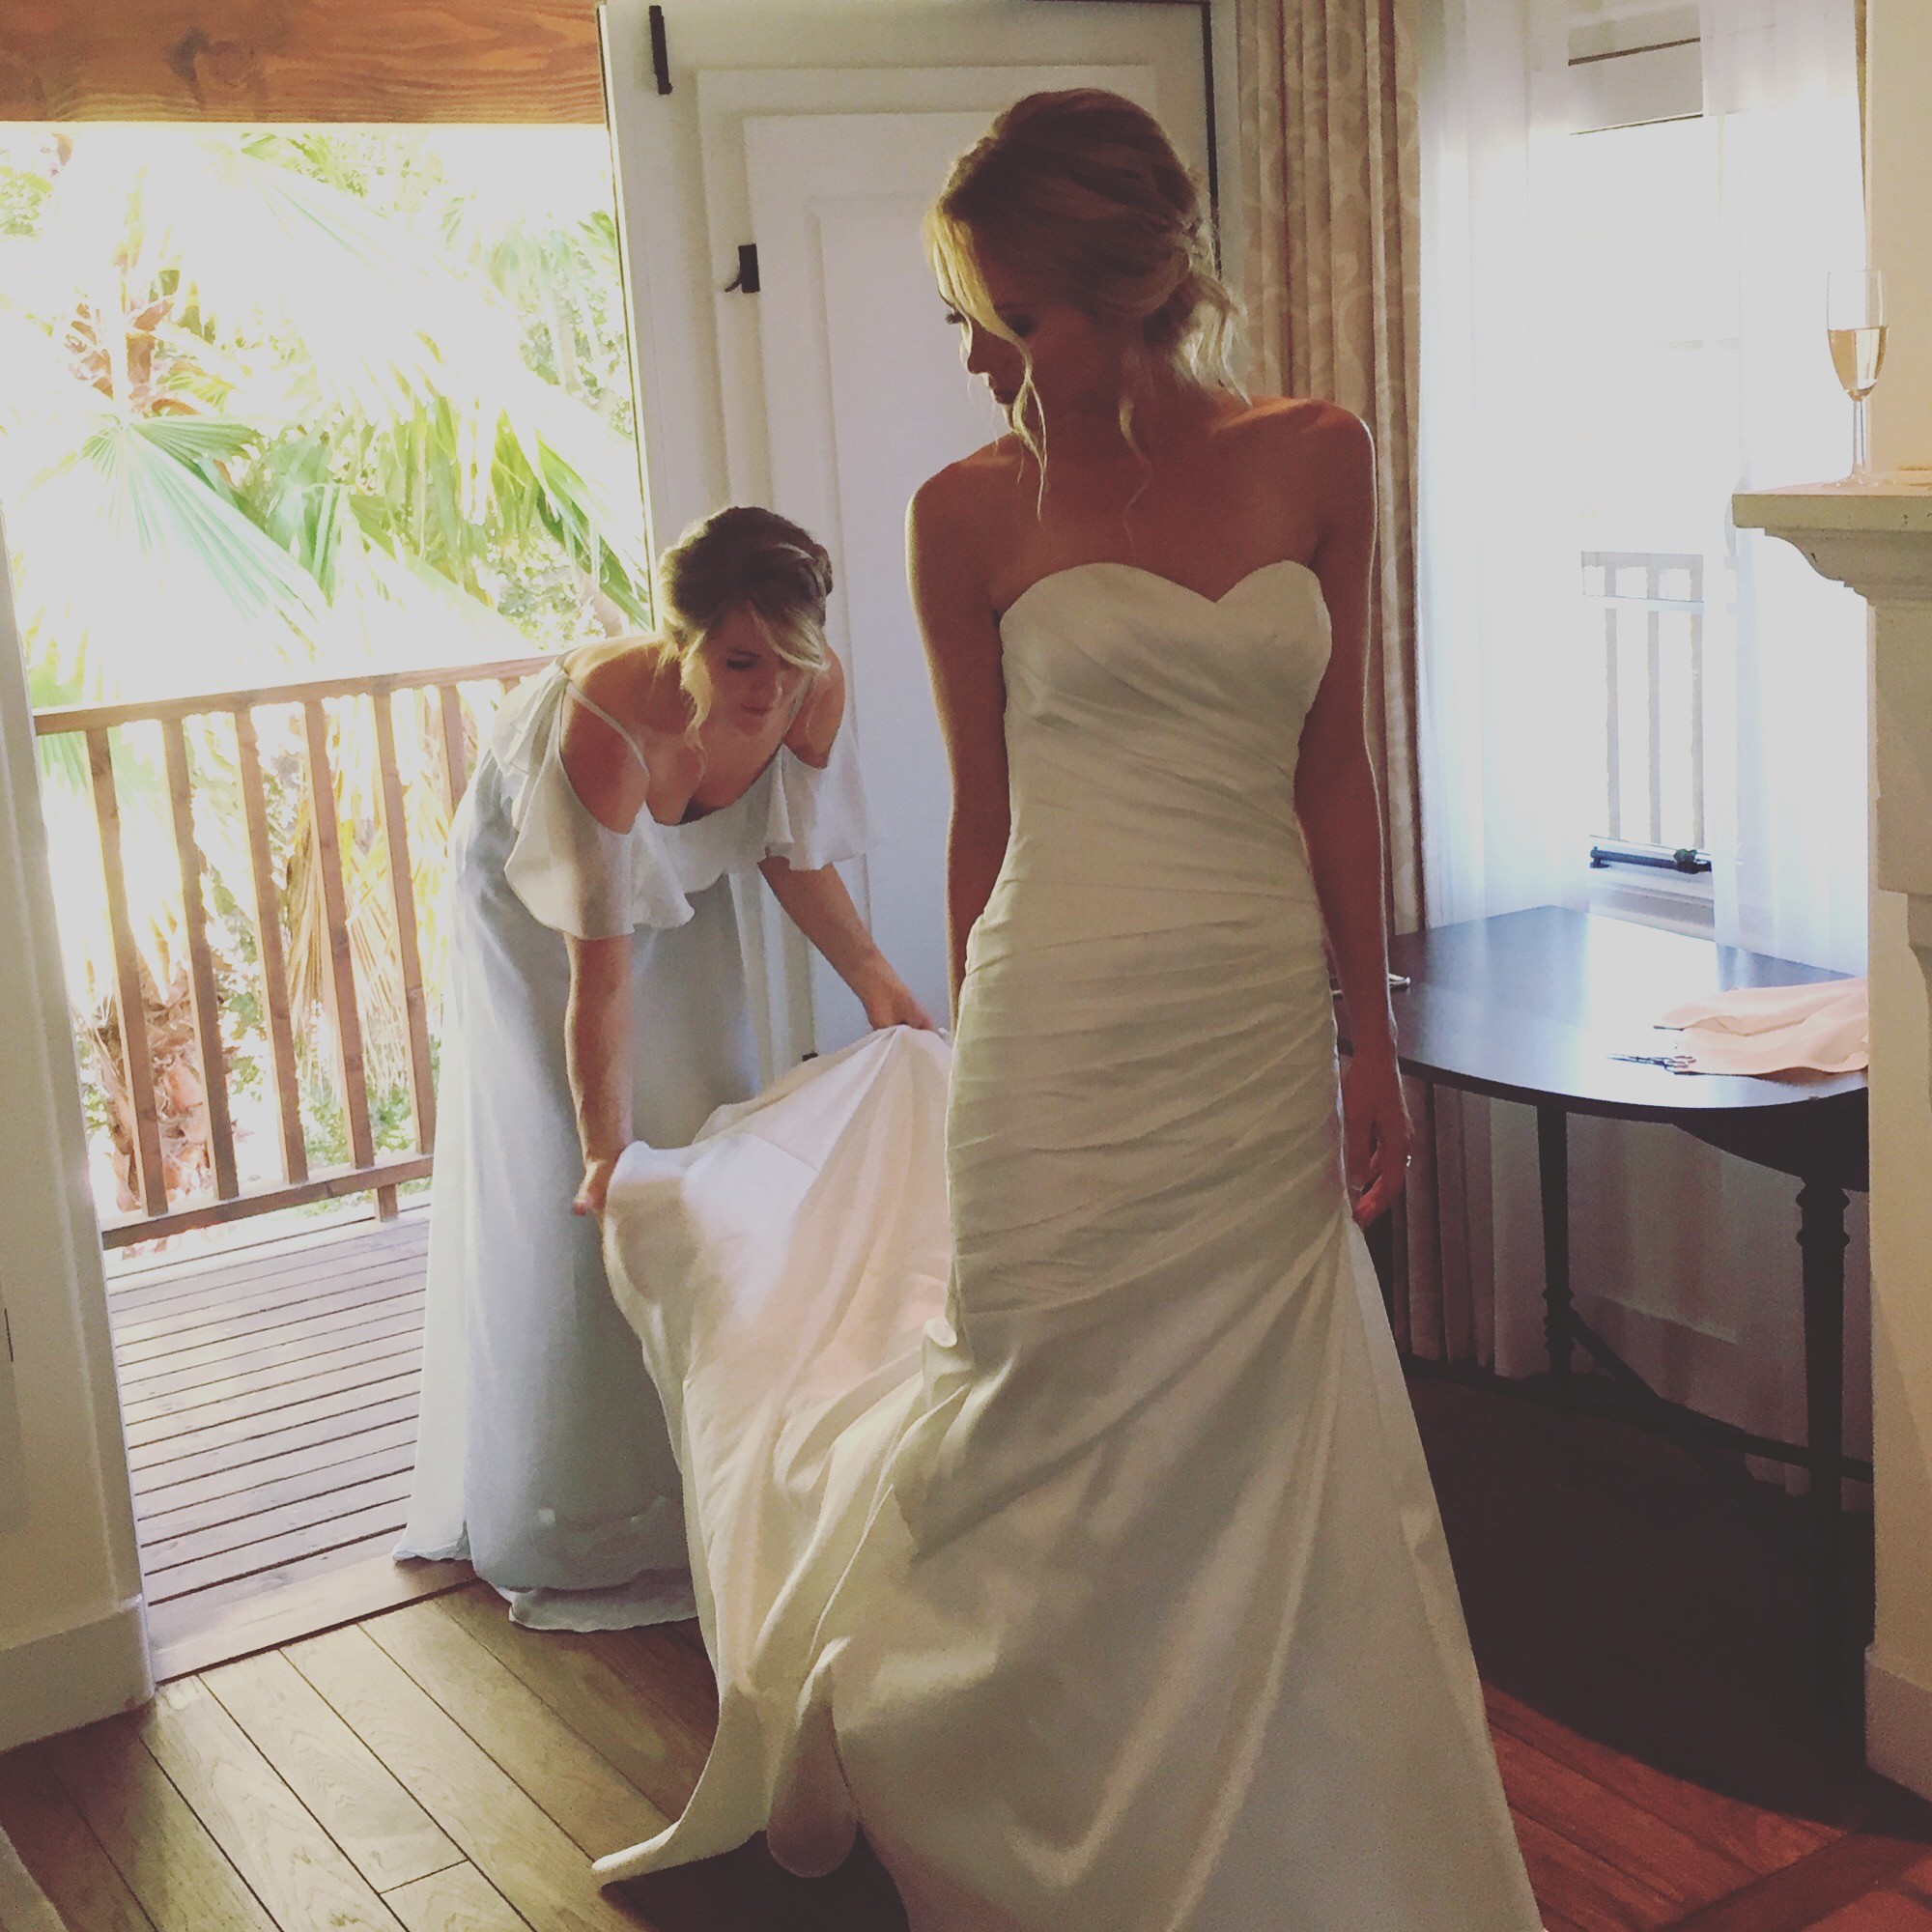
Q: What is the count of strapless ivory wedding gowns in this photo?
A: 1